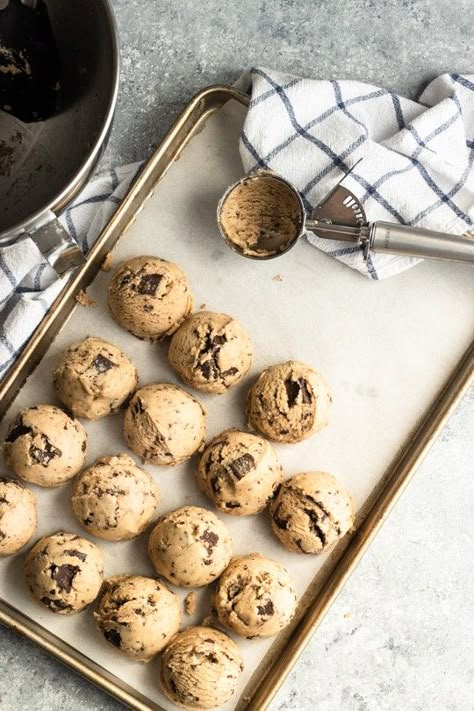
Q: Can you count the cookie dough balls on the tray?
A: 15